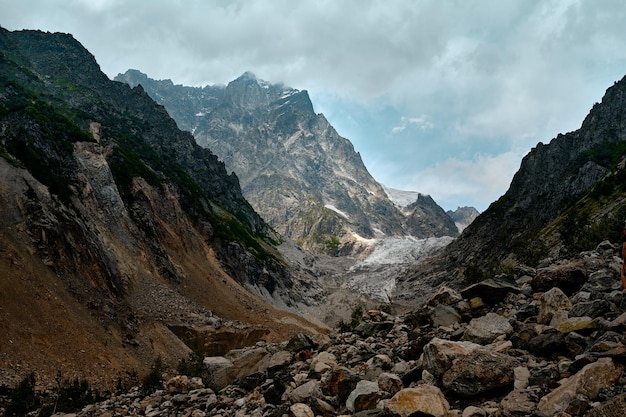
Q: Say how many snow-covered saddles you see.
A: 1